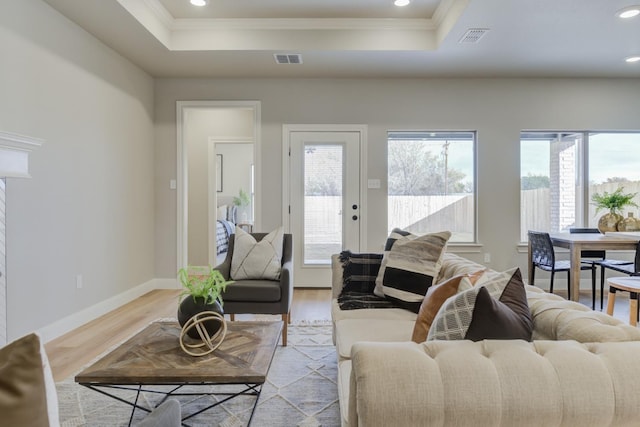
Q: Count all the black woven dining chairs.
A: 3